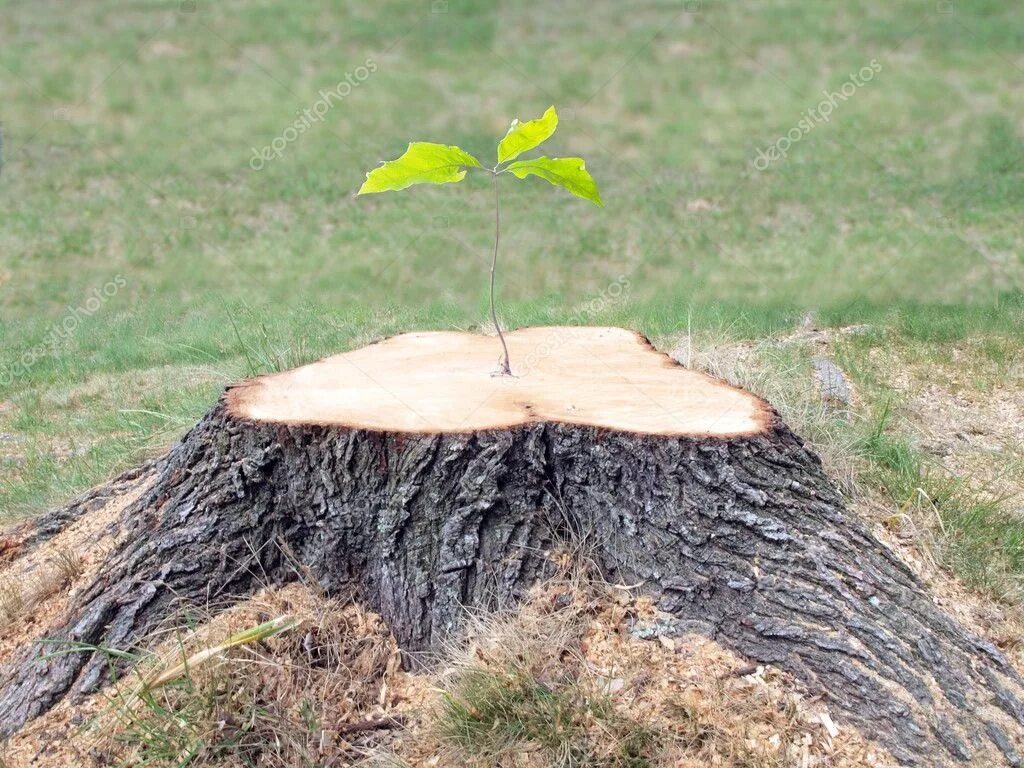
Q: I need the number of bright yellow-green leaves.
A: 3